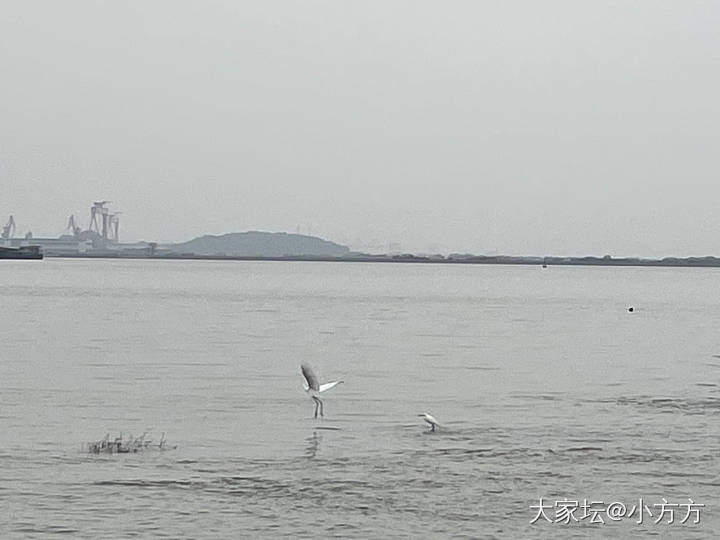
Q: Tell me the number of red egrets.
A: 0